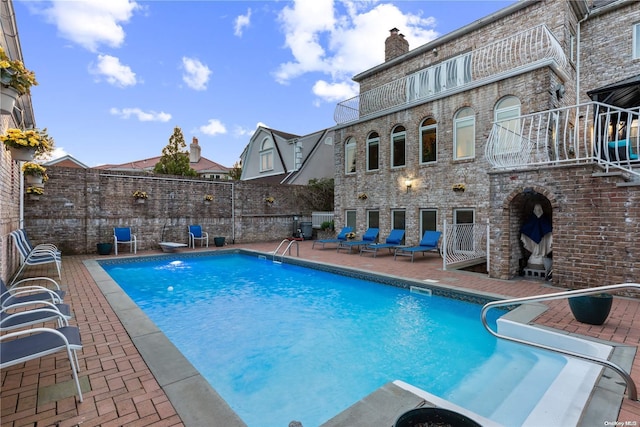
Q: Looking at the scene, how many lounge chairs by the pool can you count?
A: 4